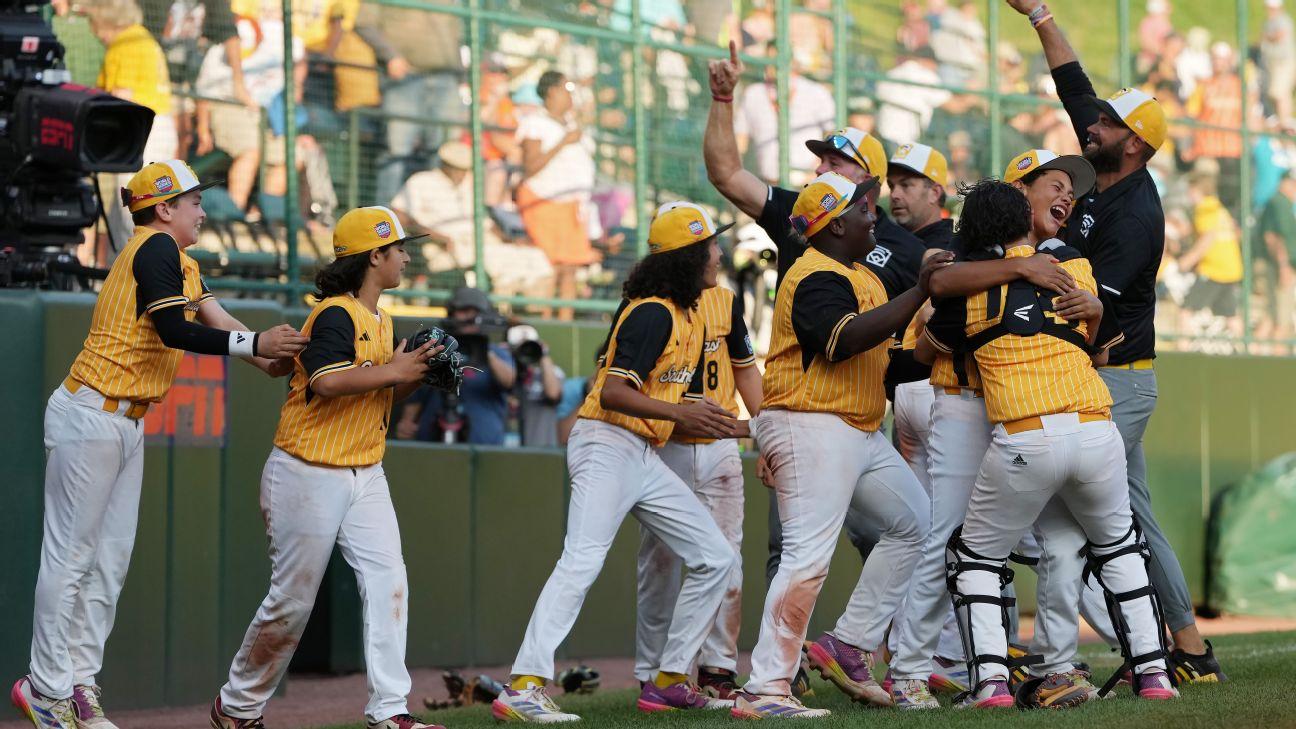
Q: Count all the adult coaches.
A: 3